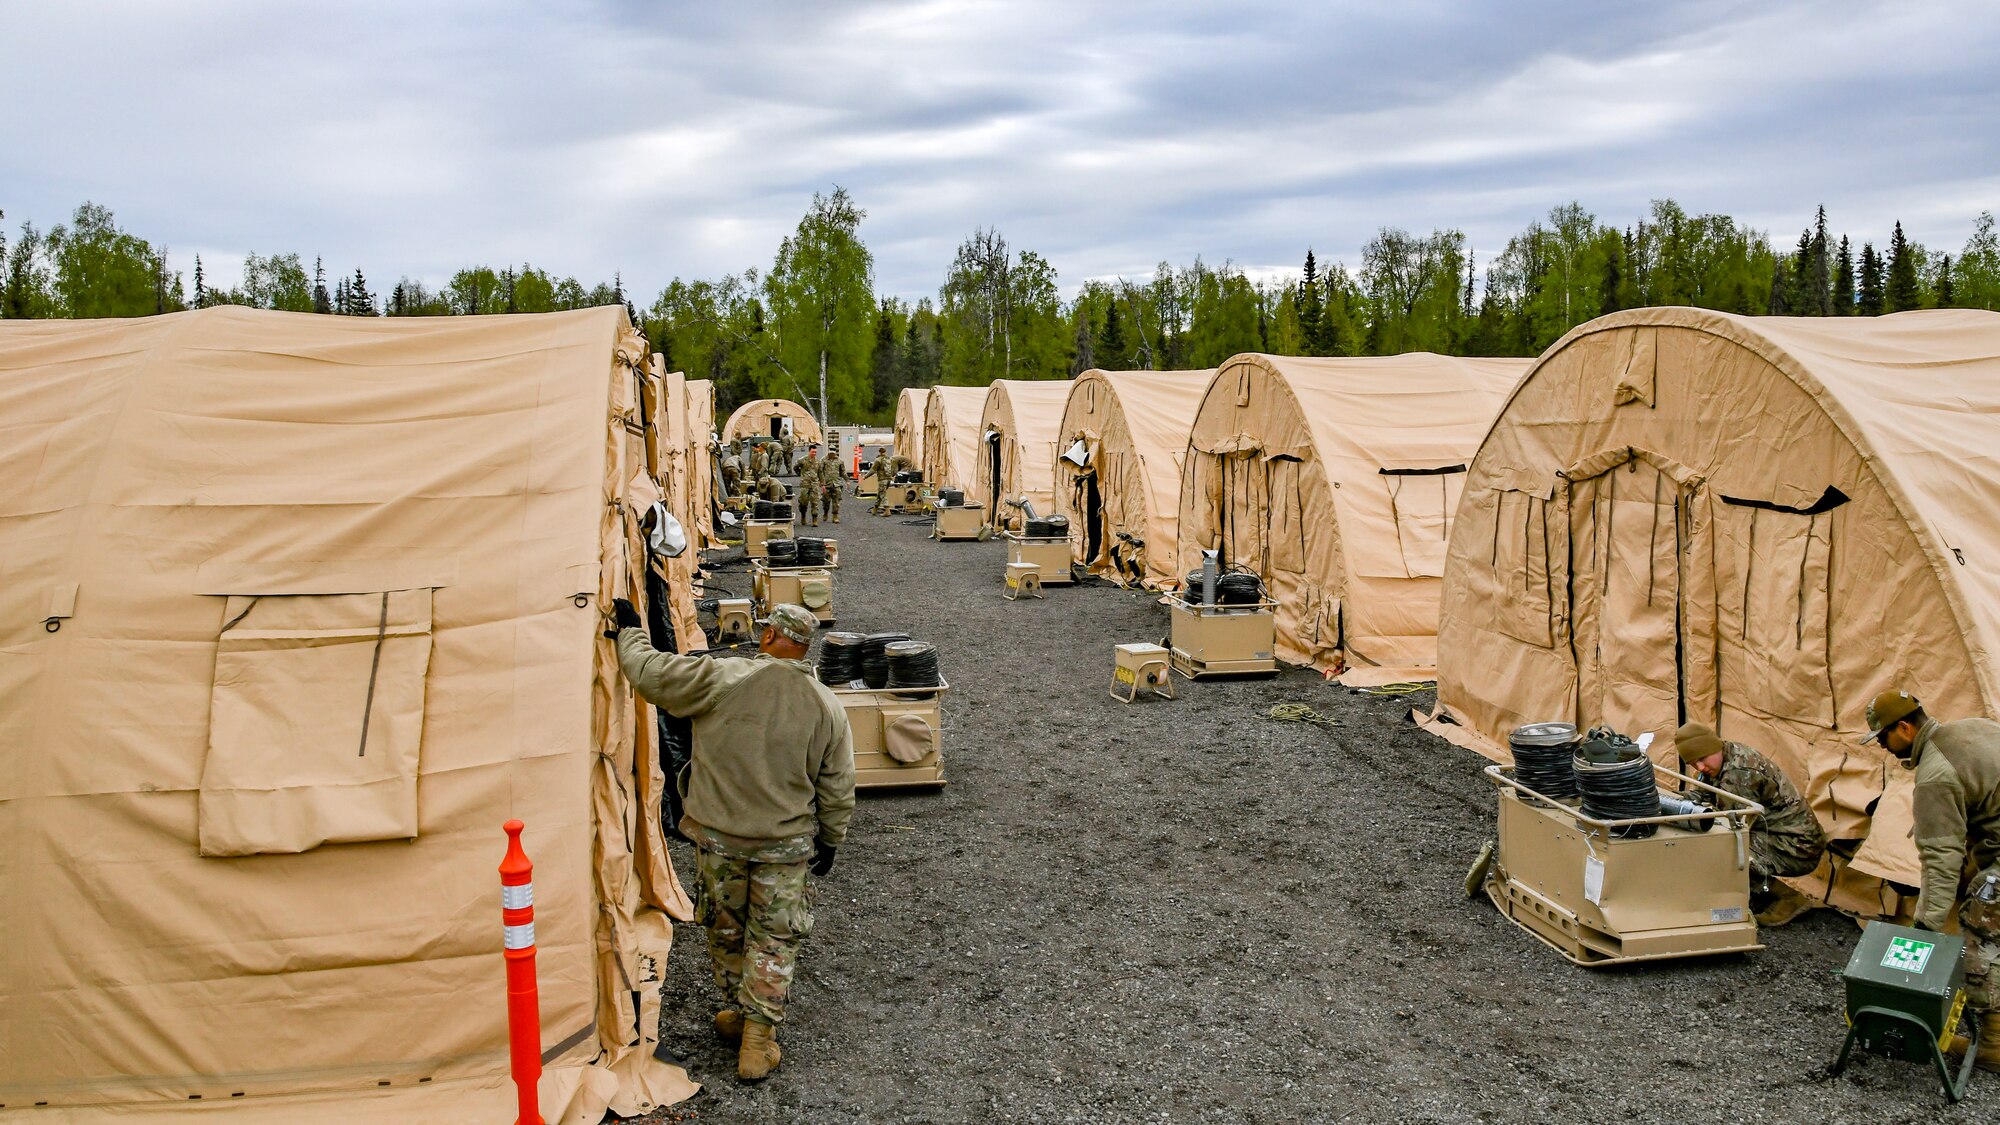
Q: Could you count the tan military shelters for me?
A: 11